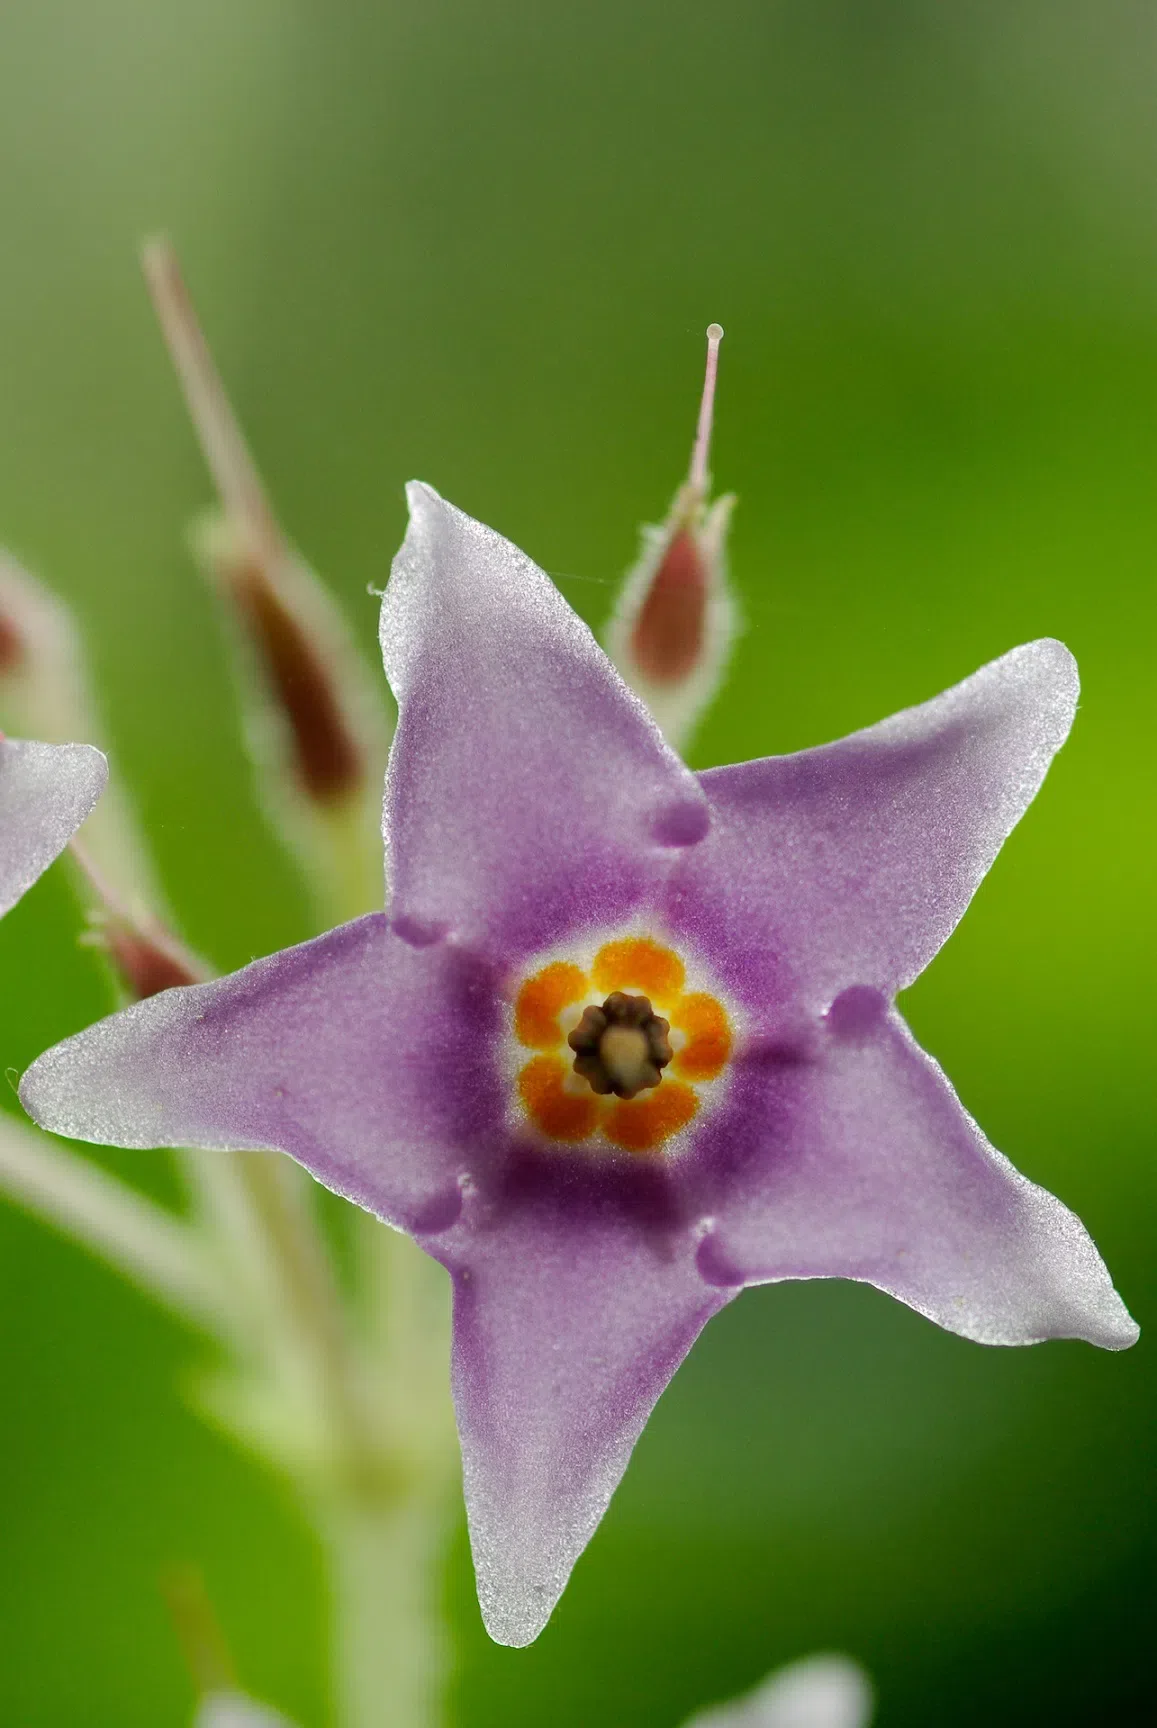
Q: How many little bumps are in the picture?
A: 5